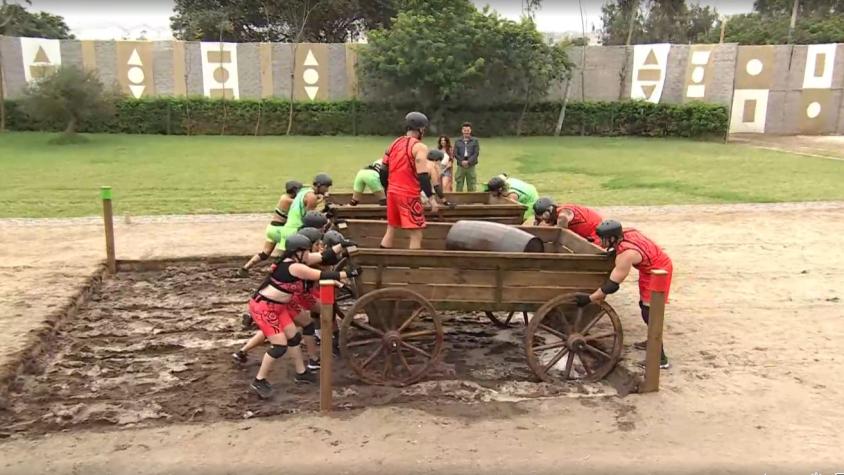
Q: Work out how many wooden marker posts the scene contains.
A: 3